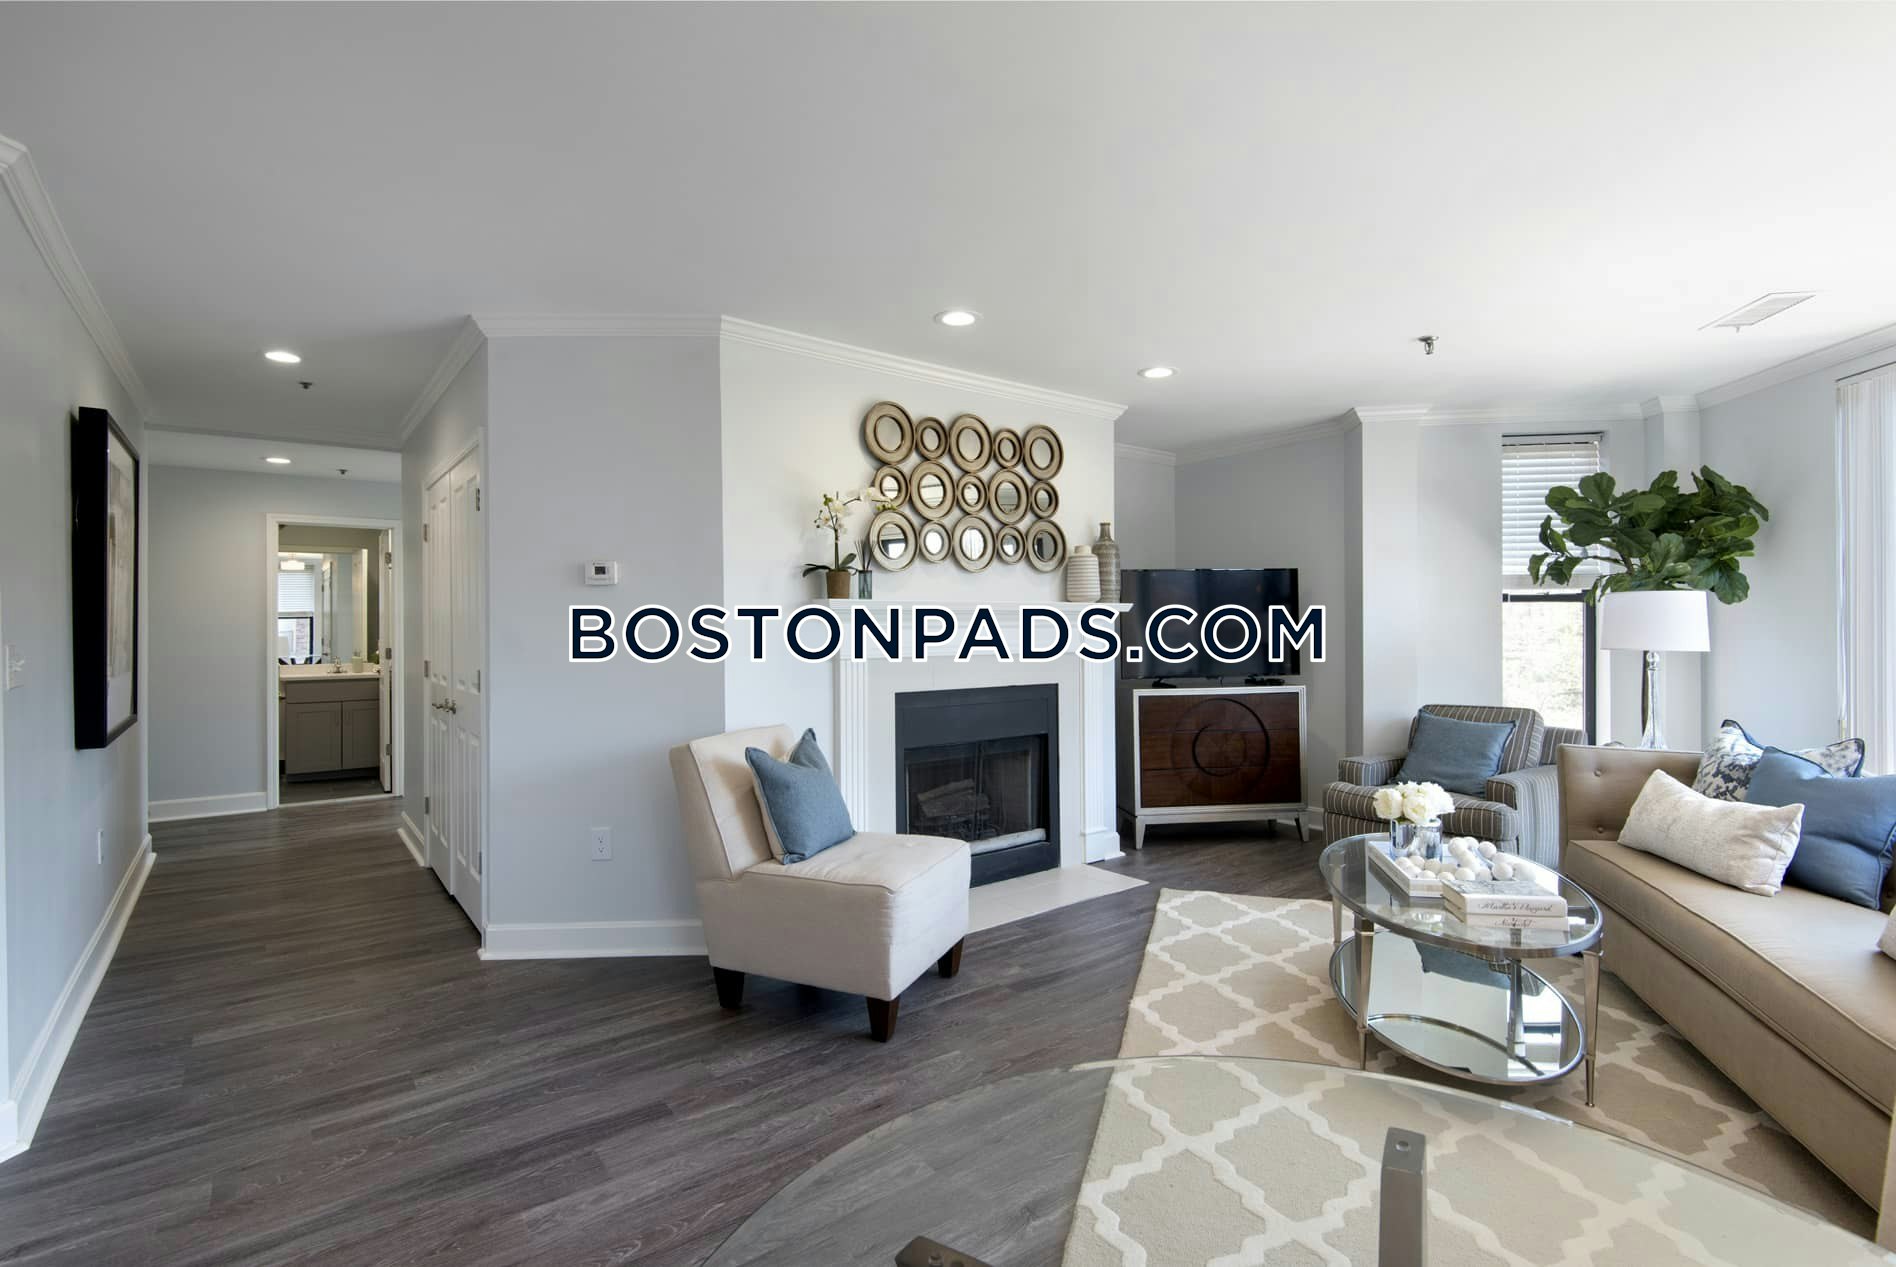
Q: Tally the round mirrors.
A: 15